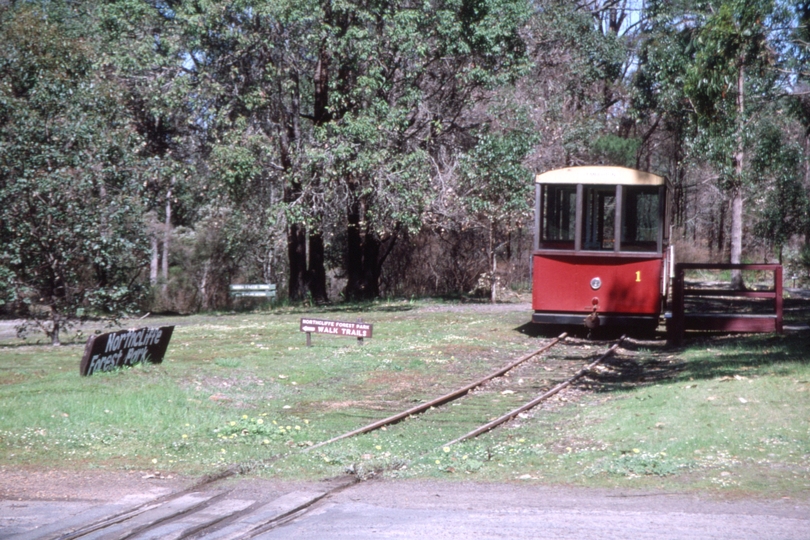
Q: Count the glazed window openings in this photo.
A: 3